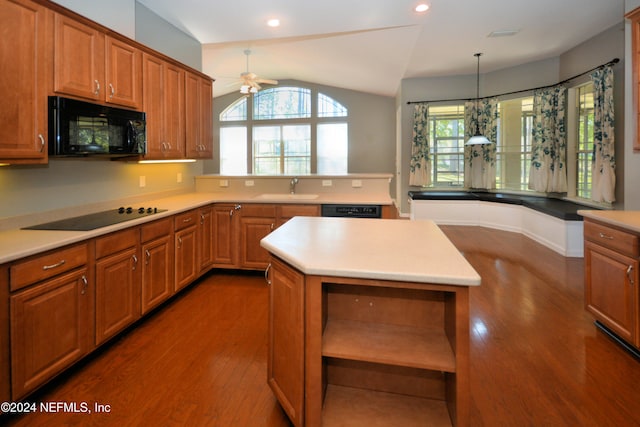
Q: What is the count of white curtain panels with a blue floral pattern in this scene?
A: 4